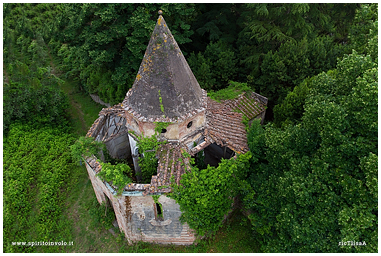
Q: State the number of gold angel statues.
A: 0